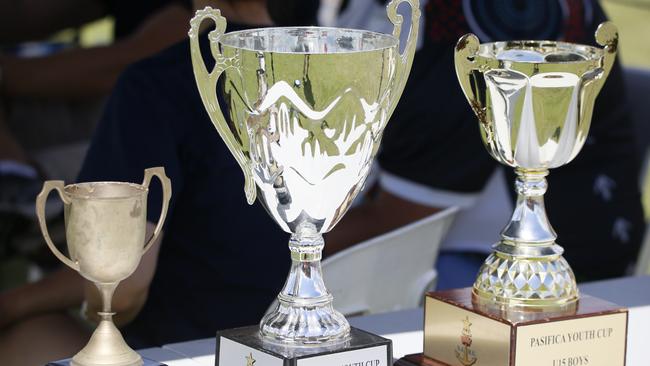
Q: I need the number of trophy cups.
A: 3